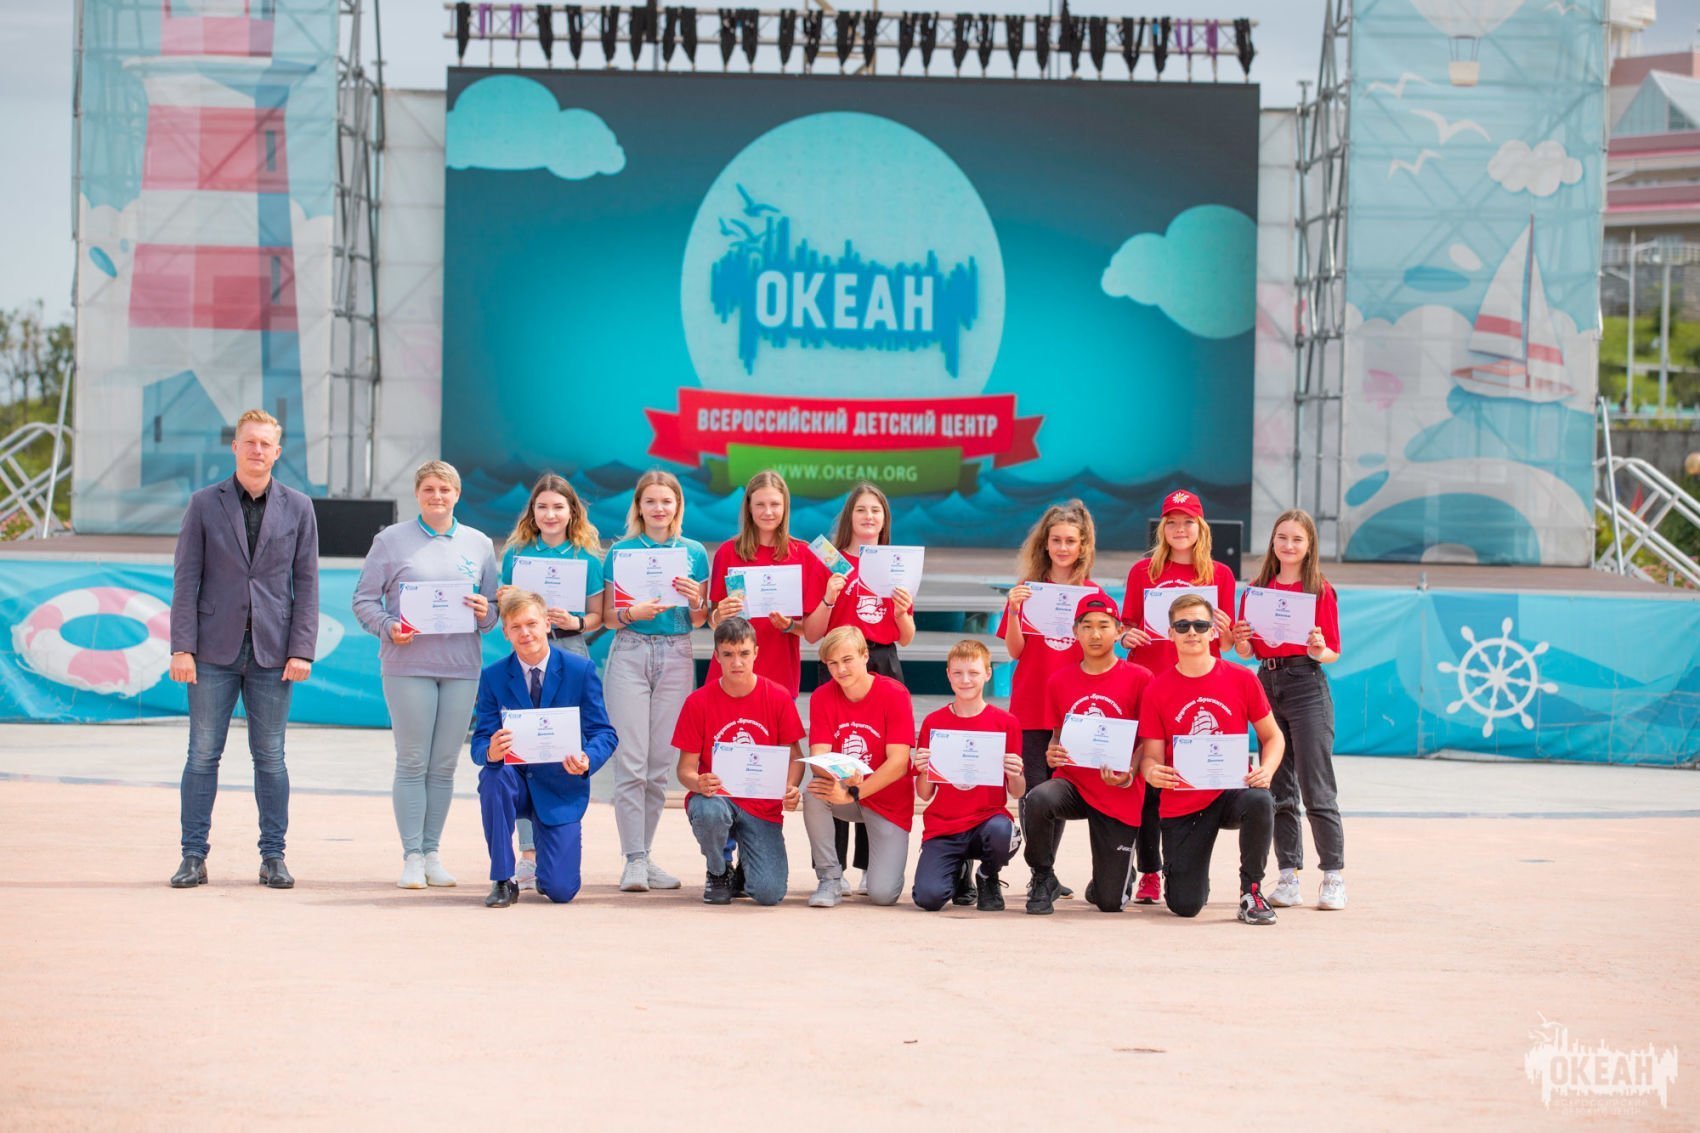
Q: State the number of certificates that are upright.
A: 13